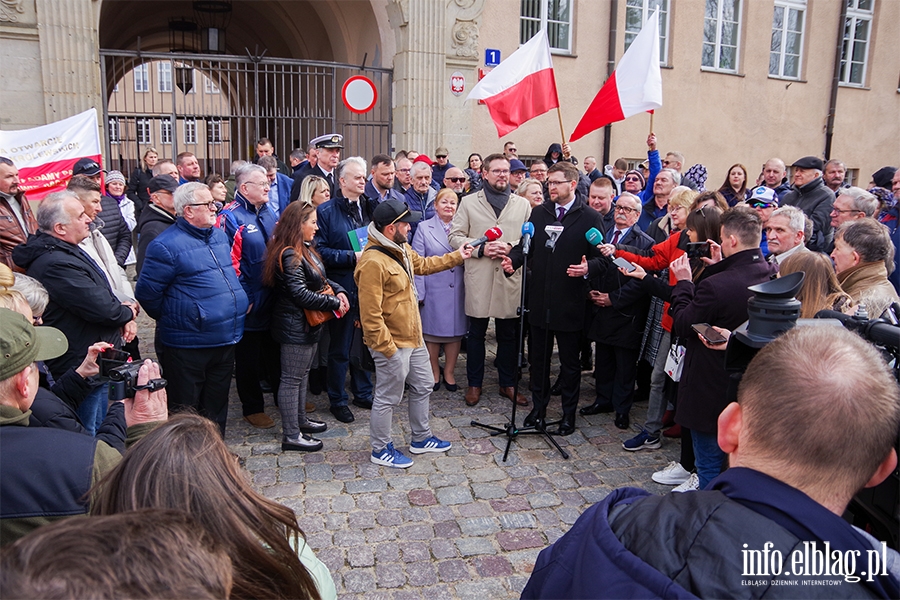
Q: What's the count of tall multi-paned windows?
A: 5